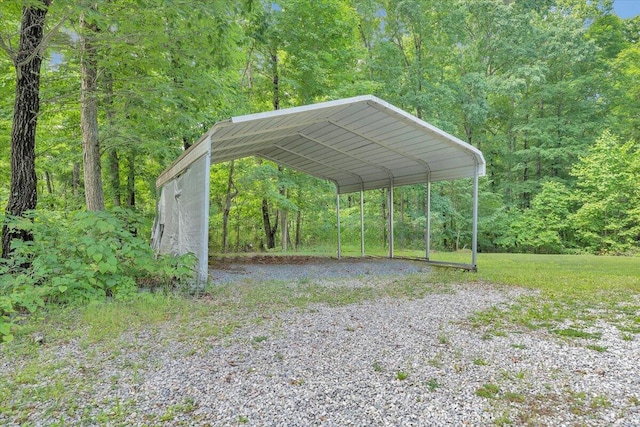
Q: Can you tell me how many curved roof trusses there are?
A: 5